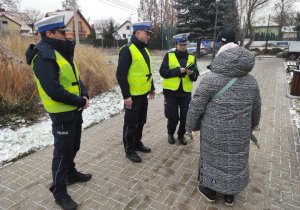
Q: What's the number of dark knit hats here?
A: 1